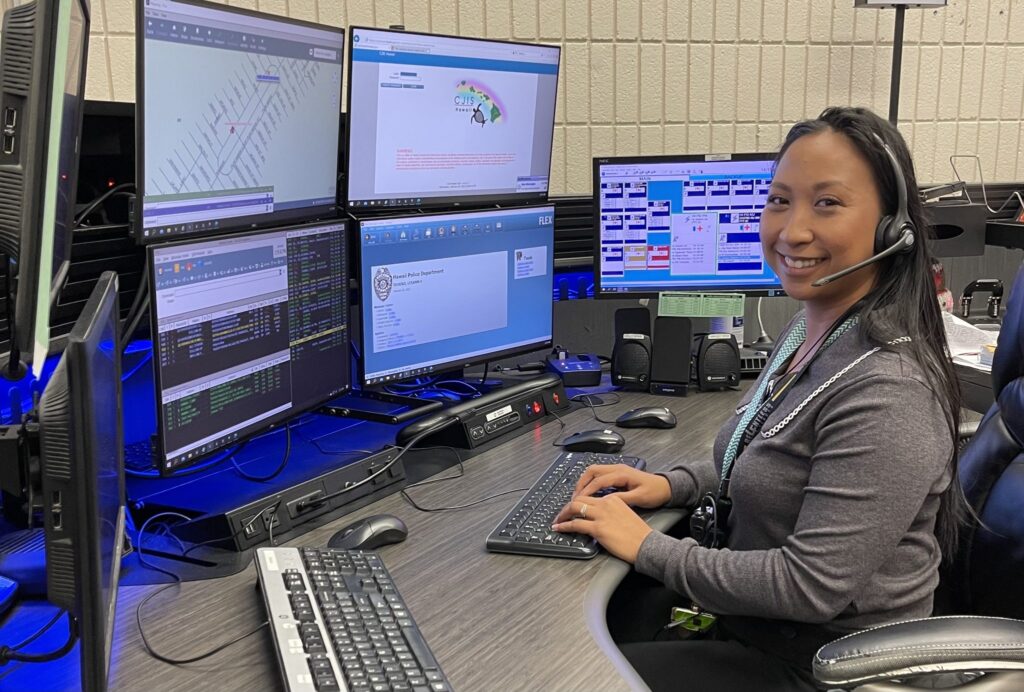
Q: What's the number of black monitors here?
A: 7